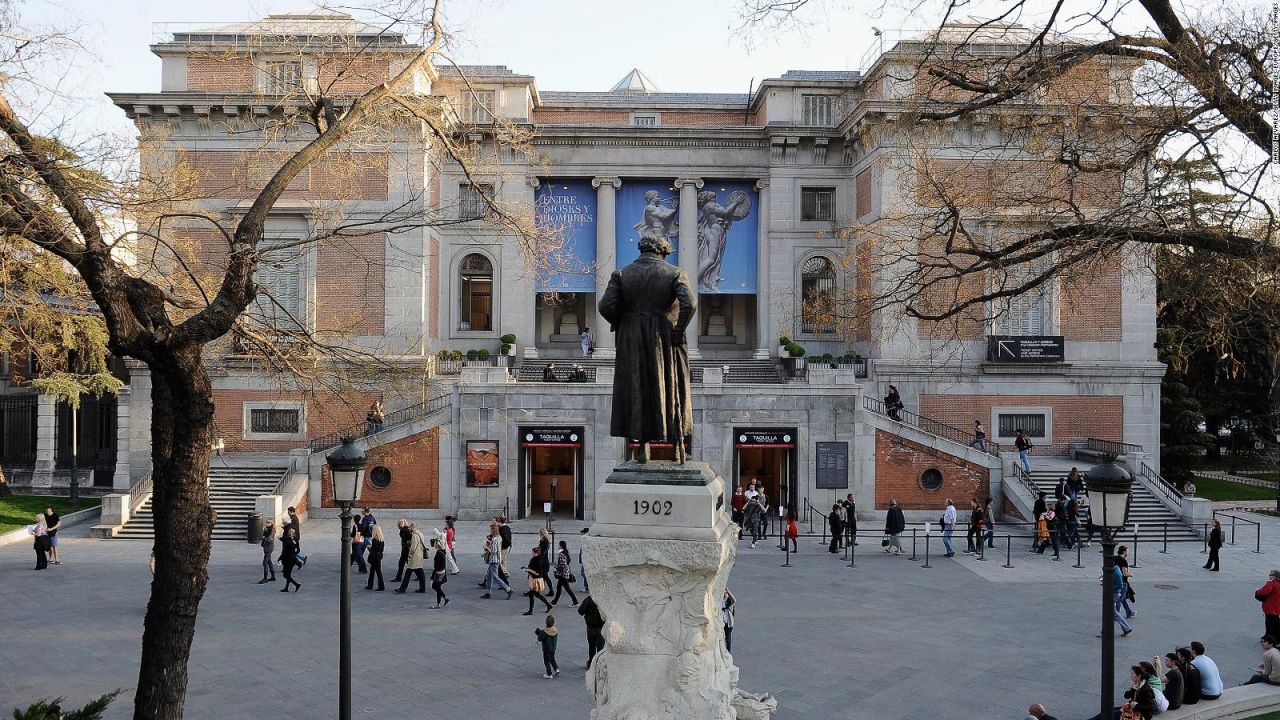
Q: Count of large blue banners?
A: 3